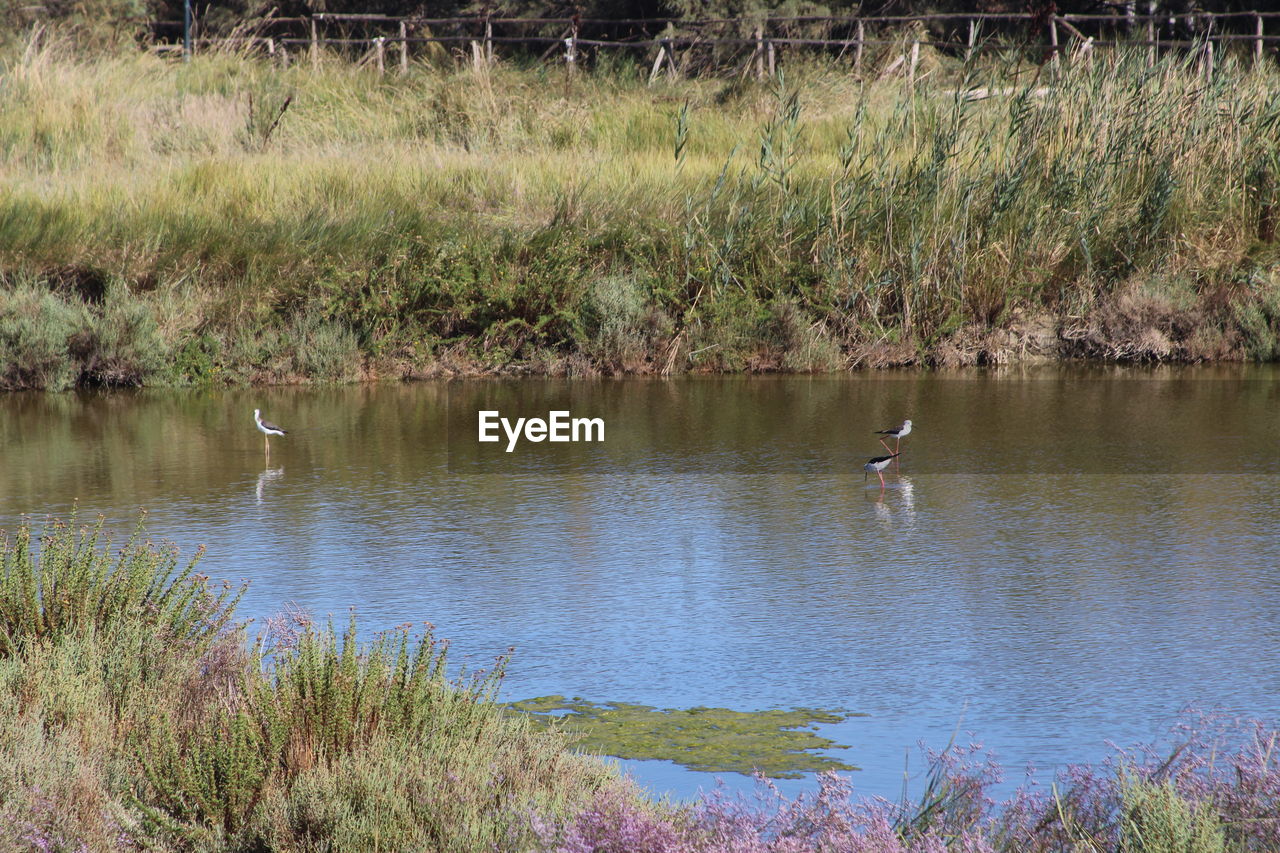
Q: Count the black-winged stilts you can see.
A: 3